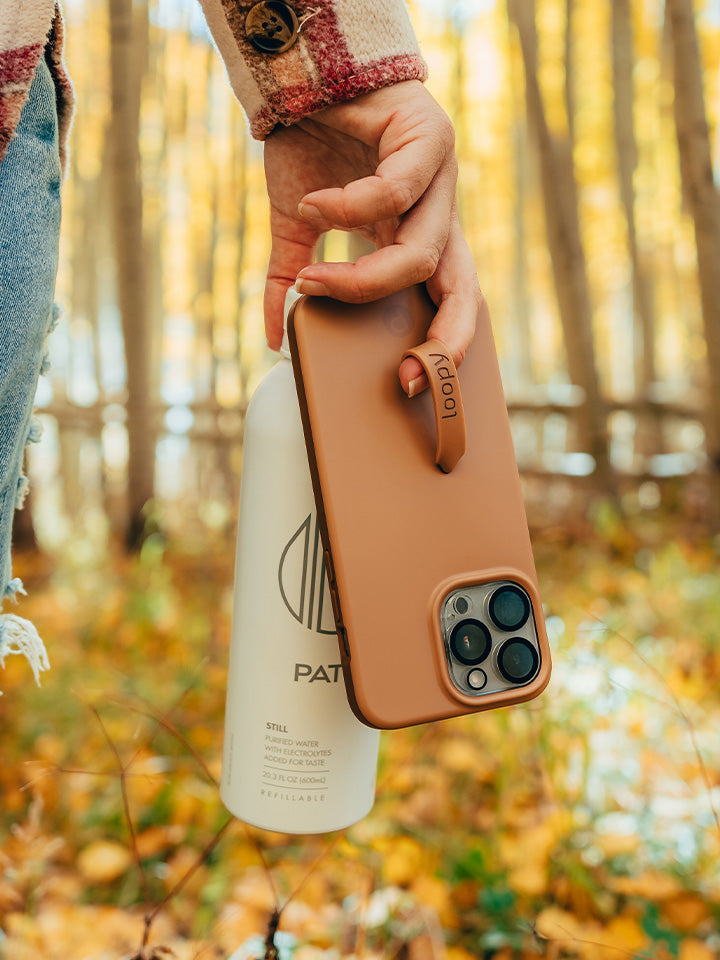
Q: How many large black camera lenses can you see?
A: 3